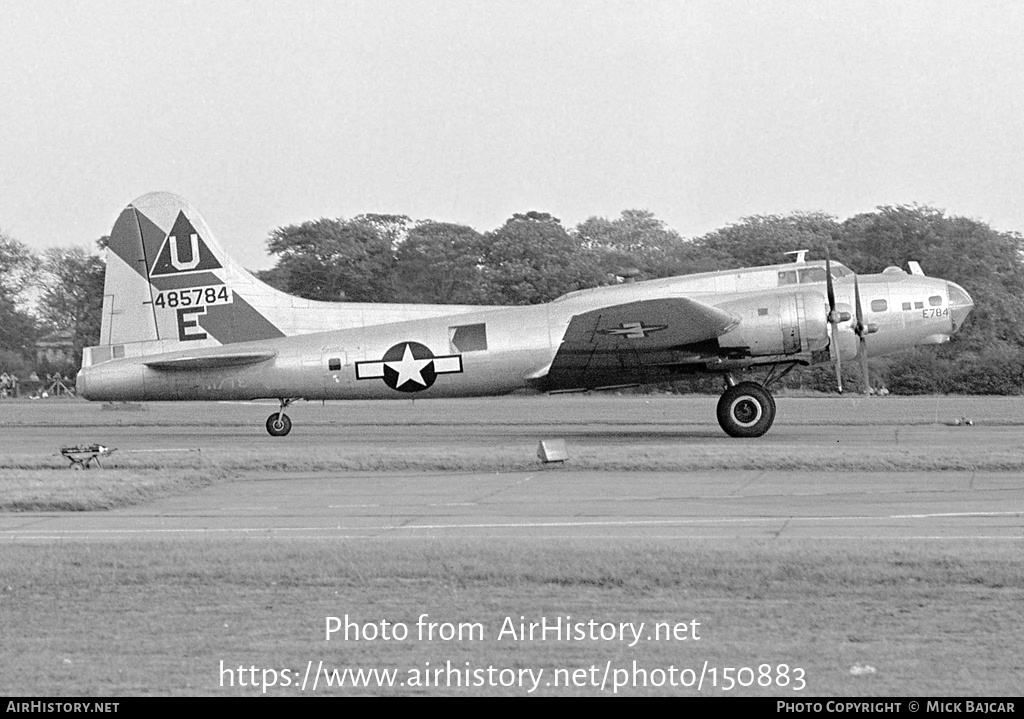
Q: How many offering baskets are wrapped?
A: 0